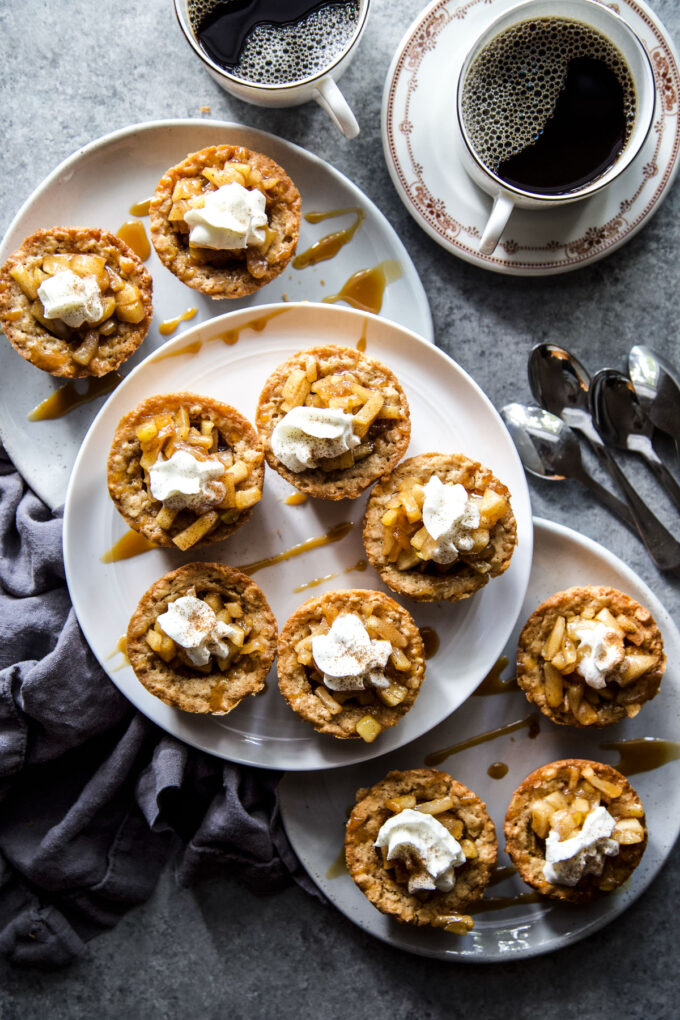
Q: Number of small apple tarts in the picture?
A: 10